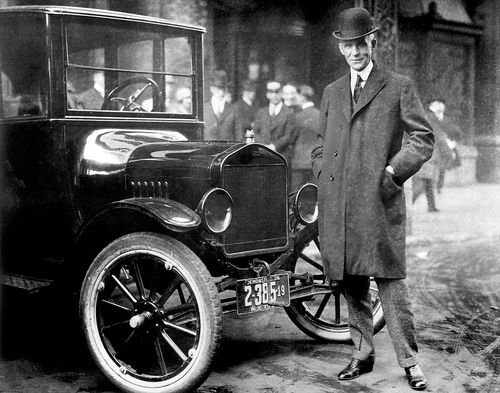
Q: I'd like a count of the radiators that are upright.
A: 1